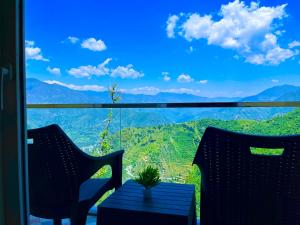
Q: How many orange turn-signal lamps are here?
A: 0